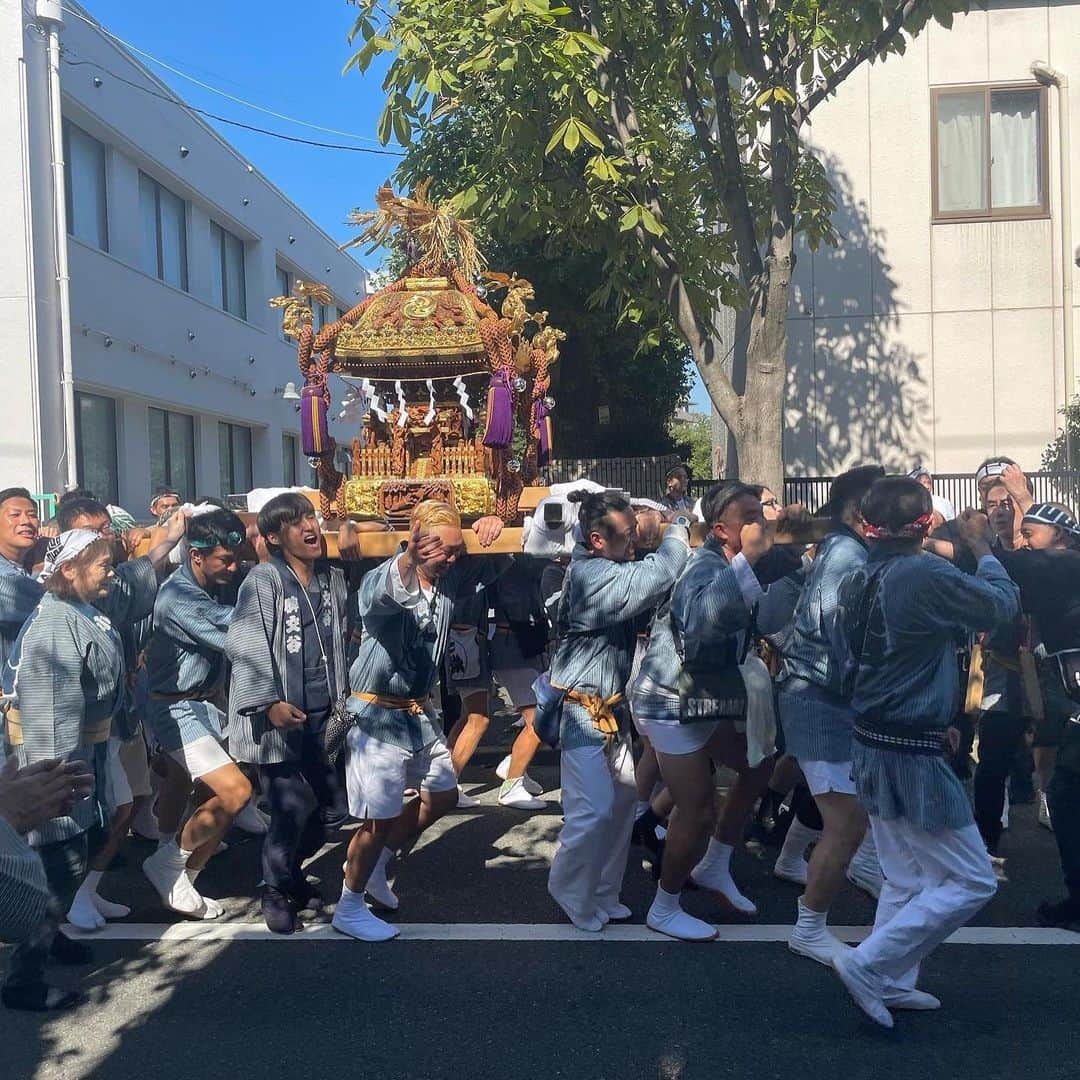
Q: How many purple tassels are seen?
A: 3